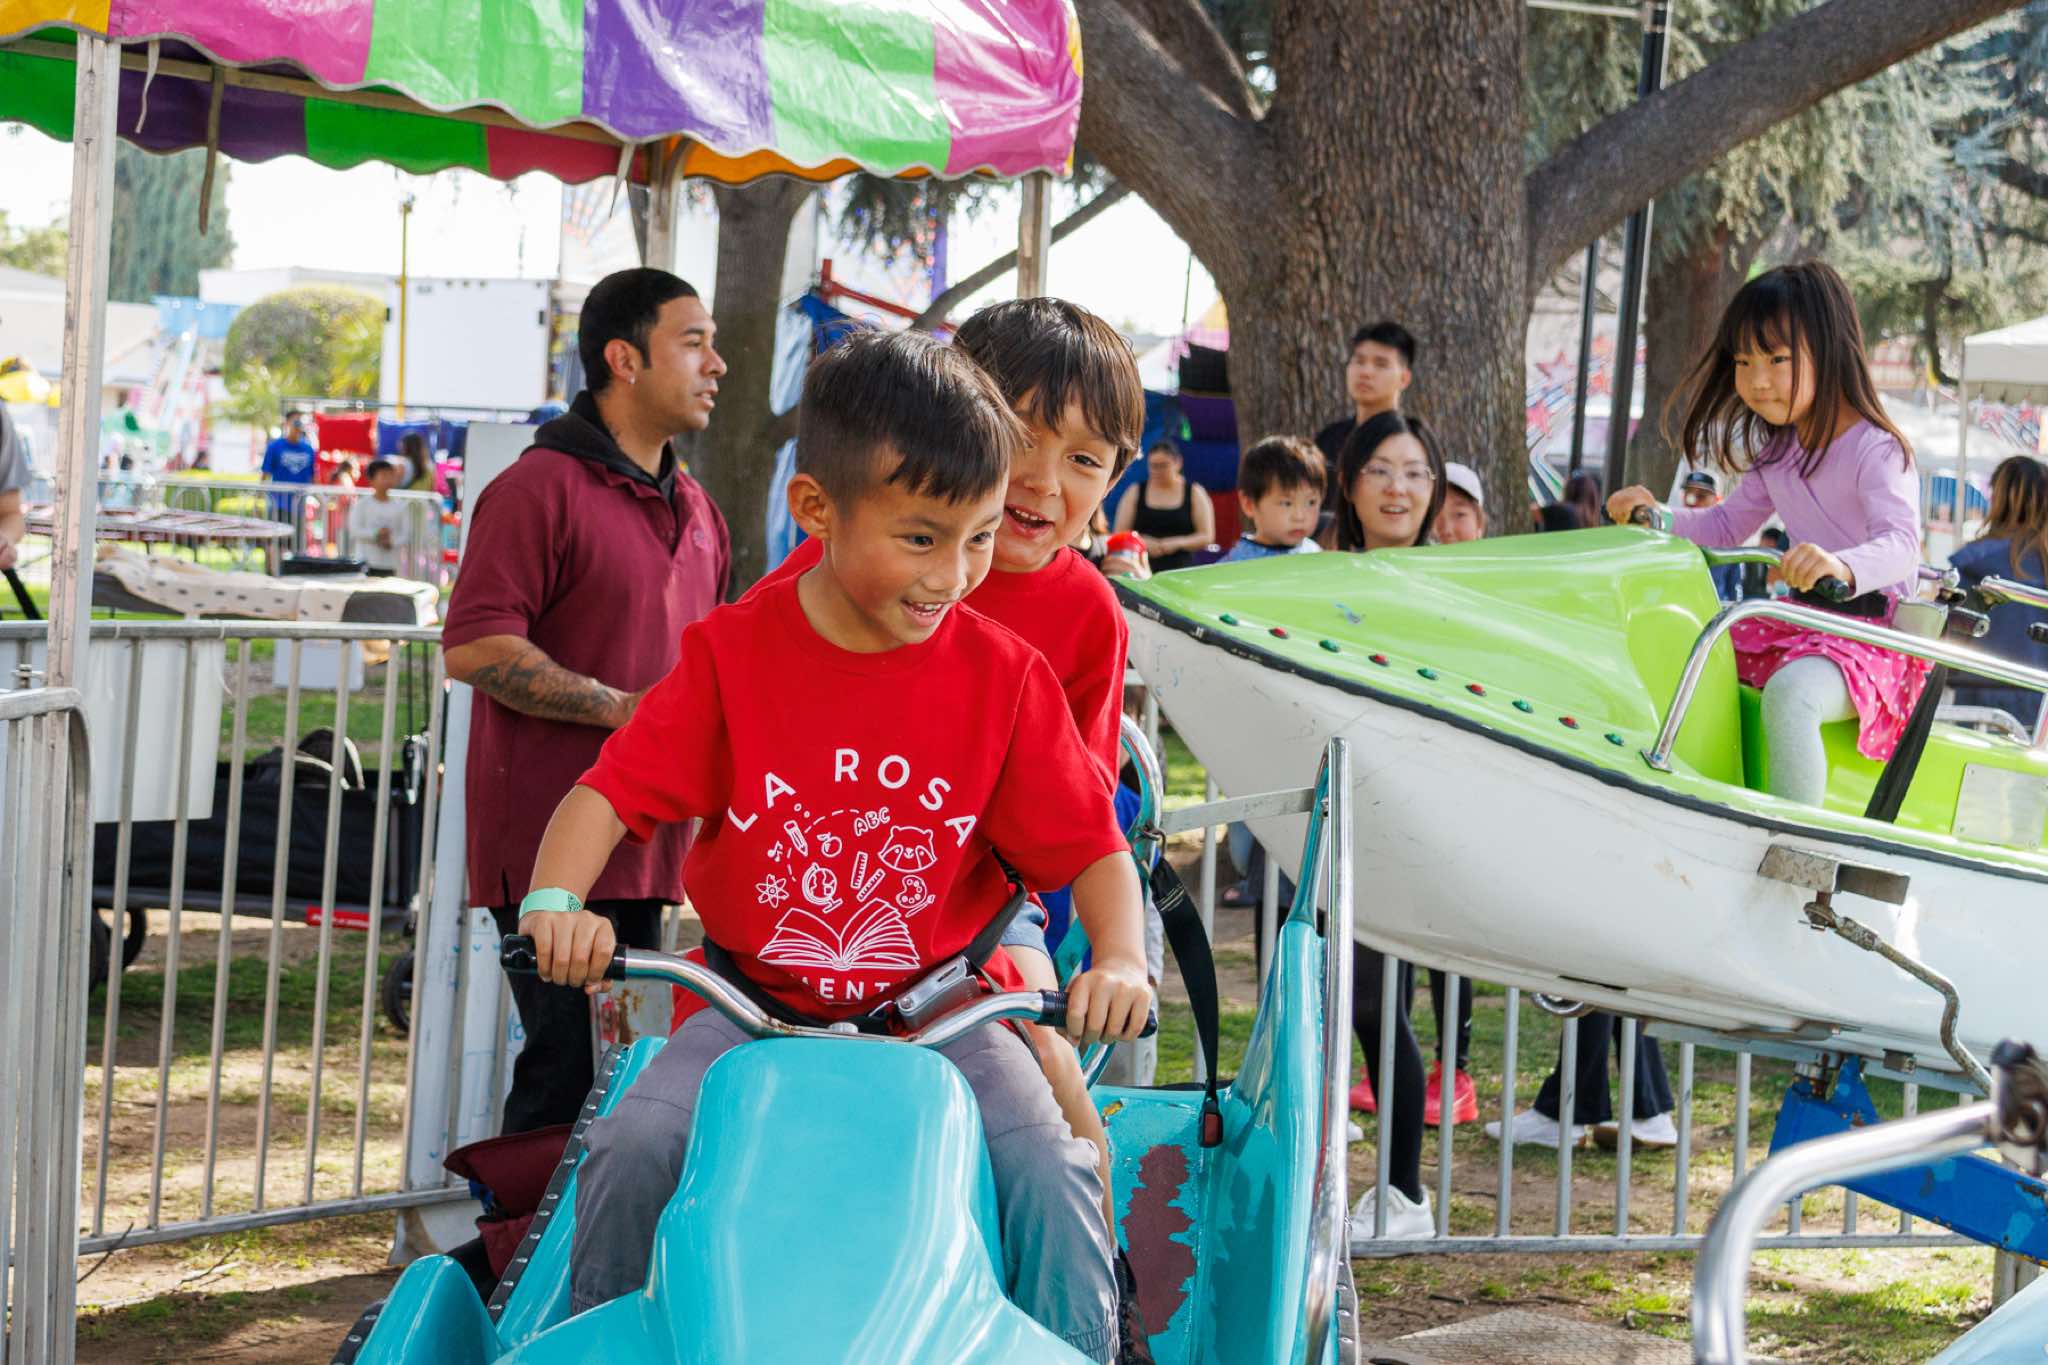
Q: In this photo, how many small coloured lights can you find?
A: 9